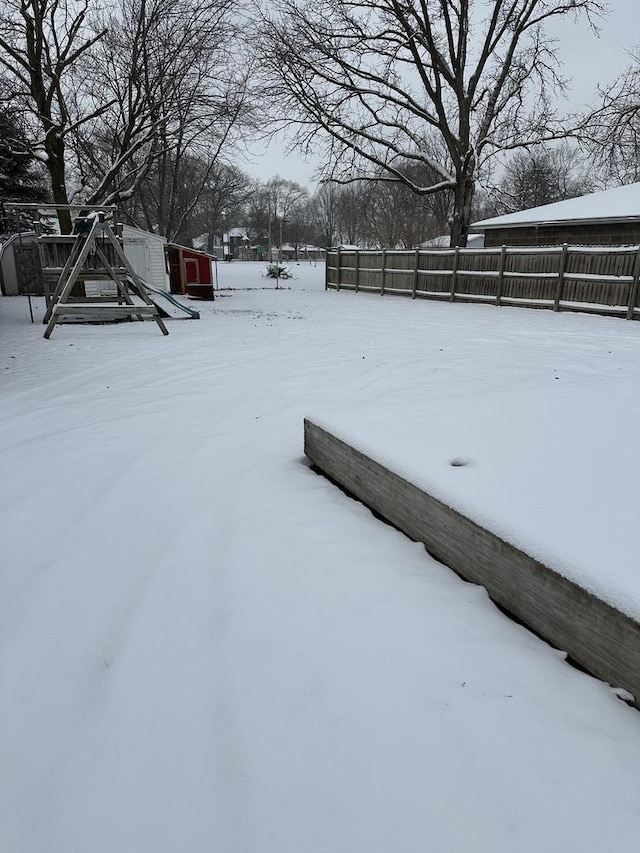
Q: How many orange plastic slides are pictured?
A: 0